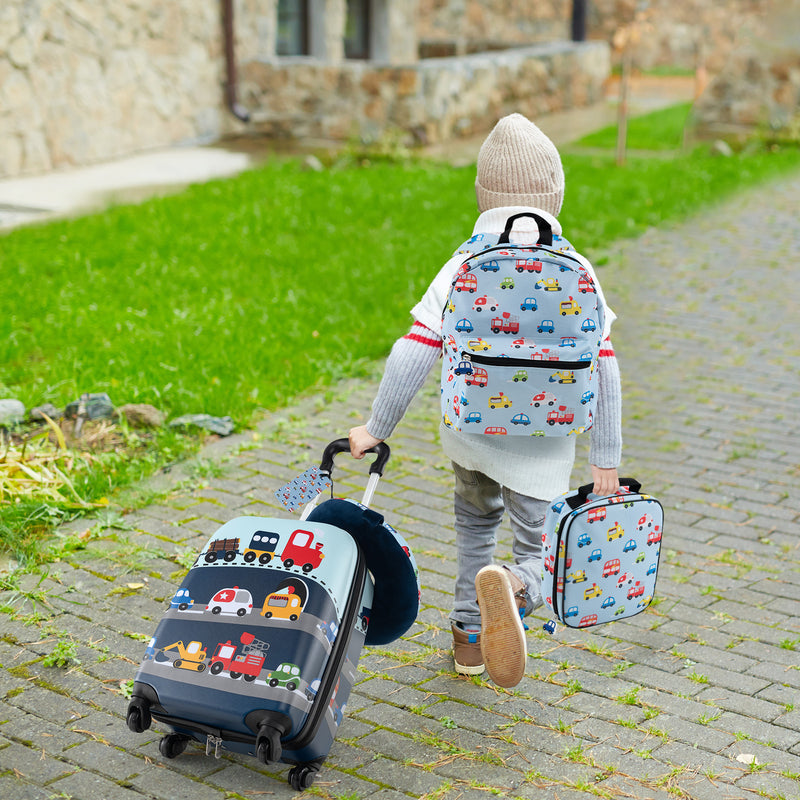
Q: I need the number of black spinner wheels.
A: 4